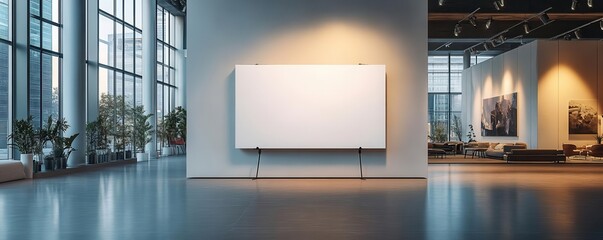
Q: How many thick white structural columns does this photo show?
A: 2